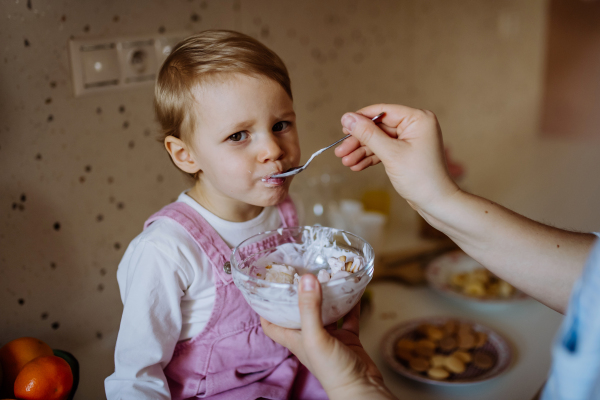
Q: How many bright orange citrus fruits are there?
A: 2